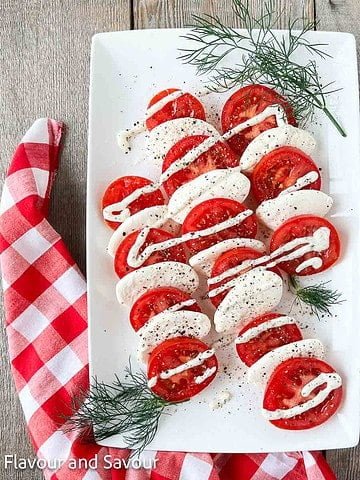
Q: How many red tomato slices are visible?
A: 13